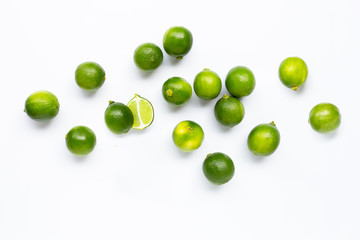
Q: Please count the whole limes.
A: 15